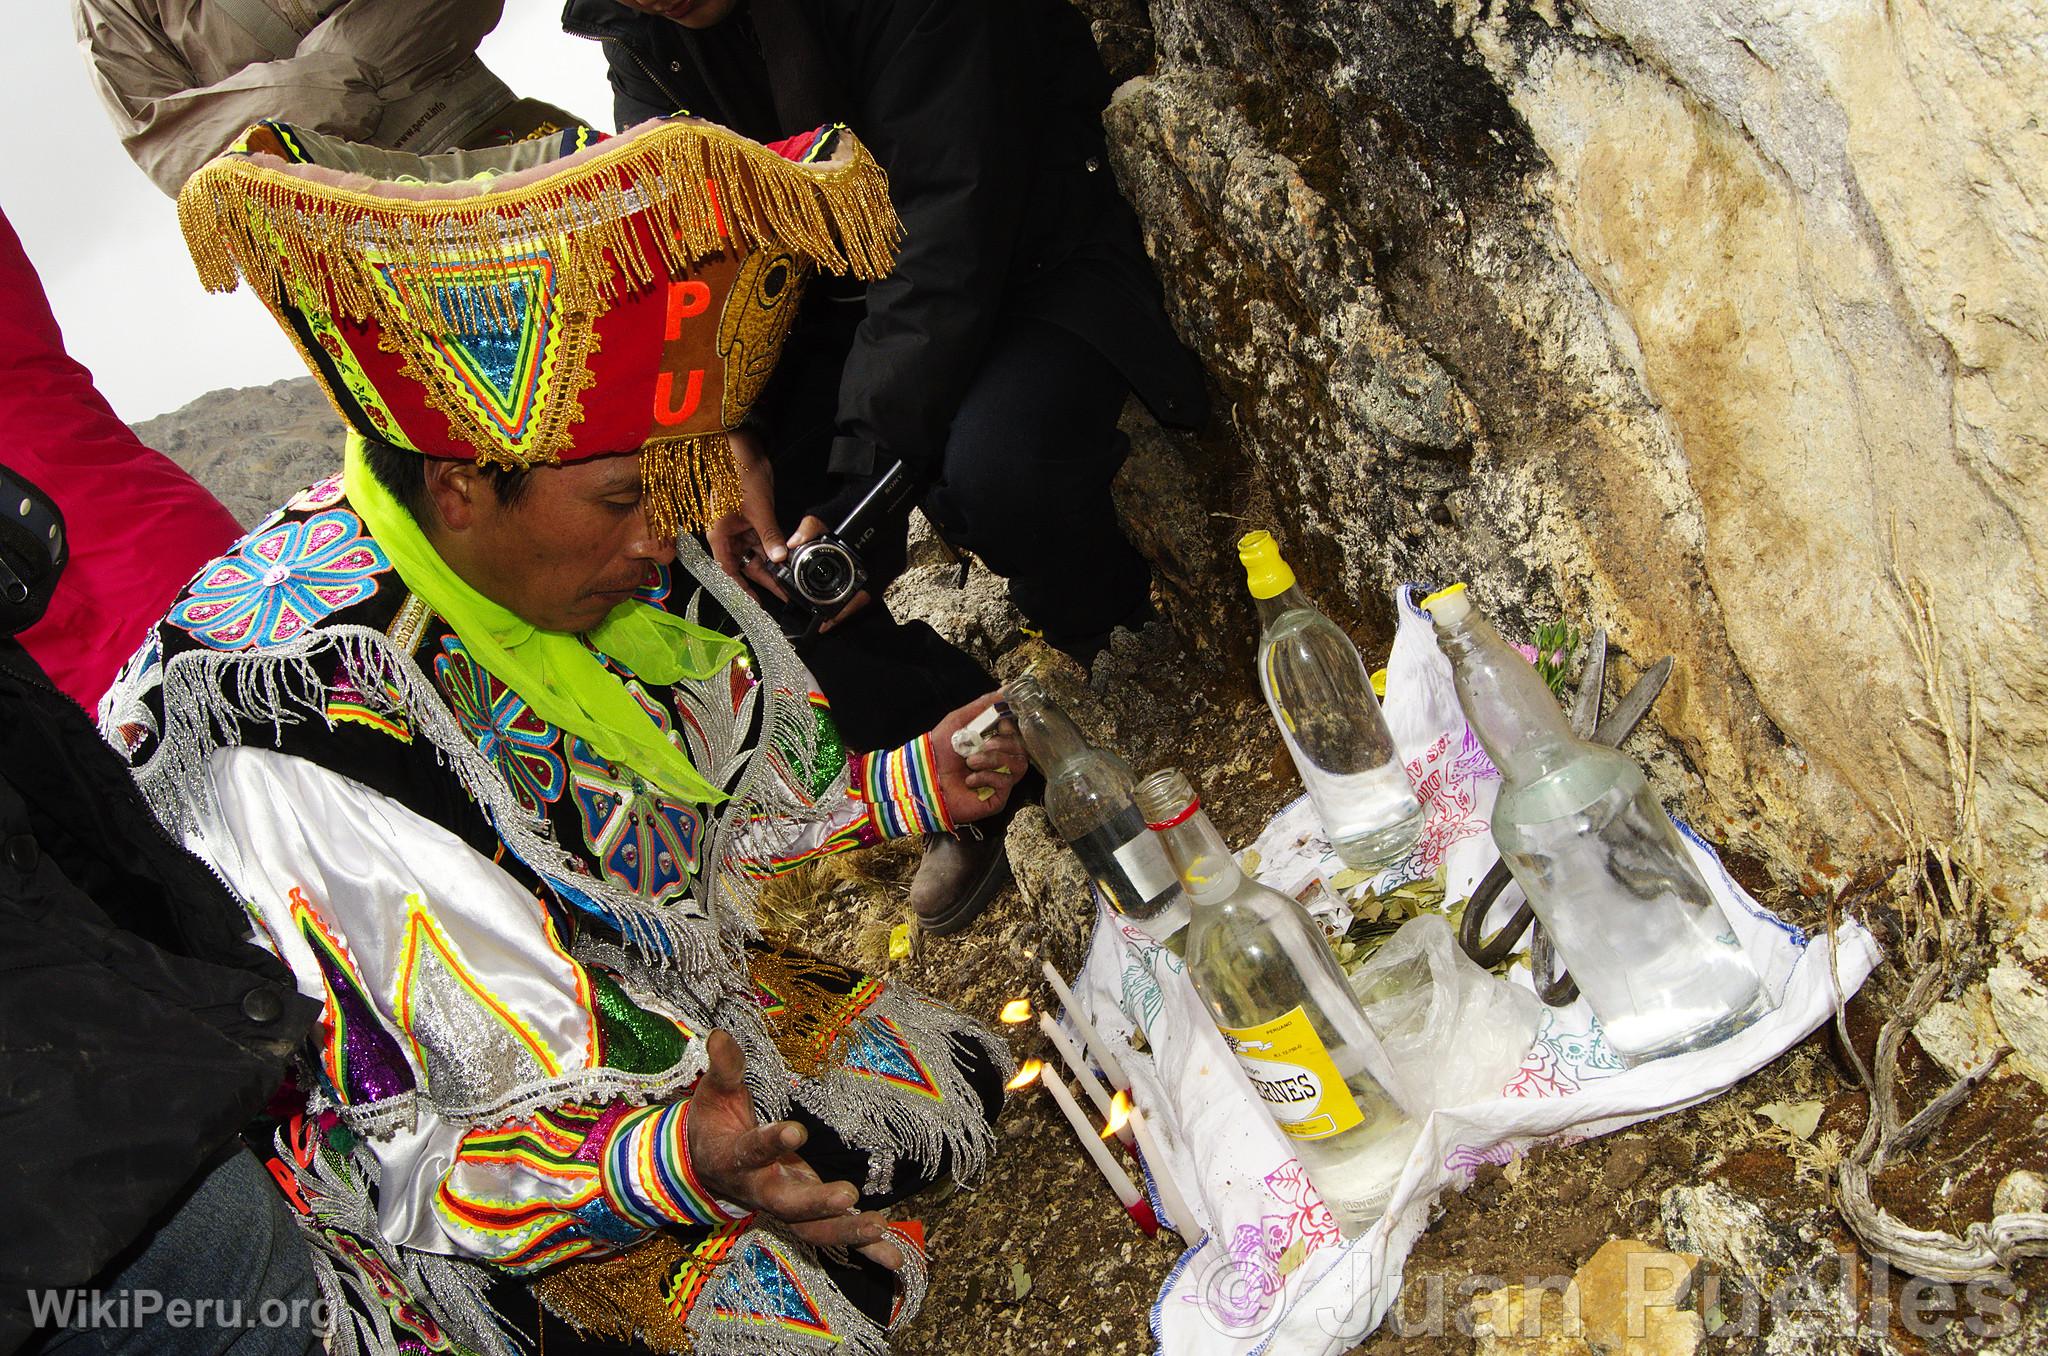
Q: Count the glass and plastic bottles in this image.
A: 4